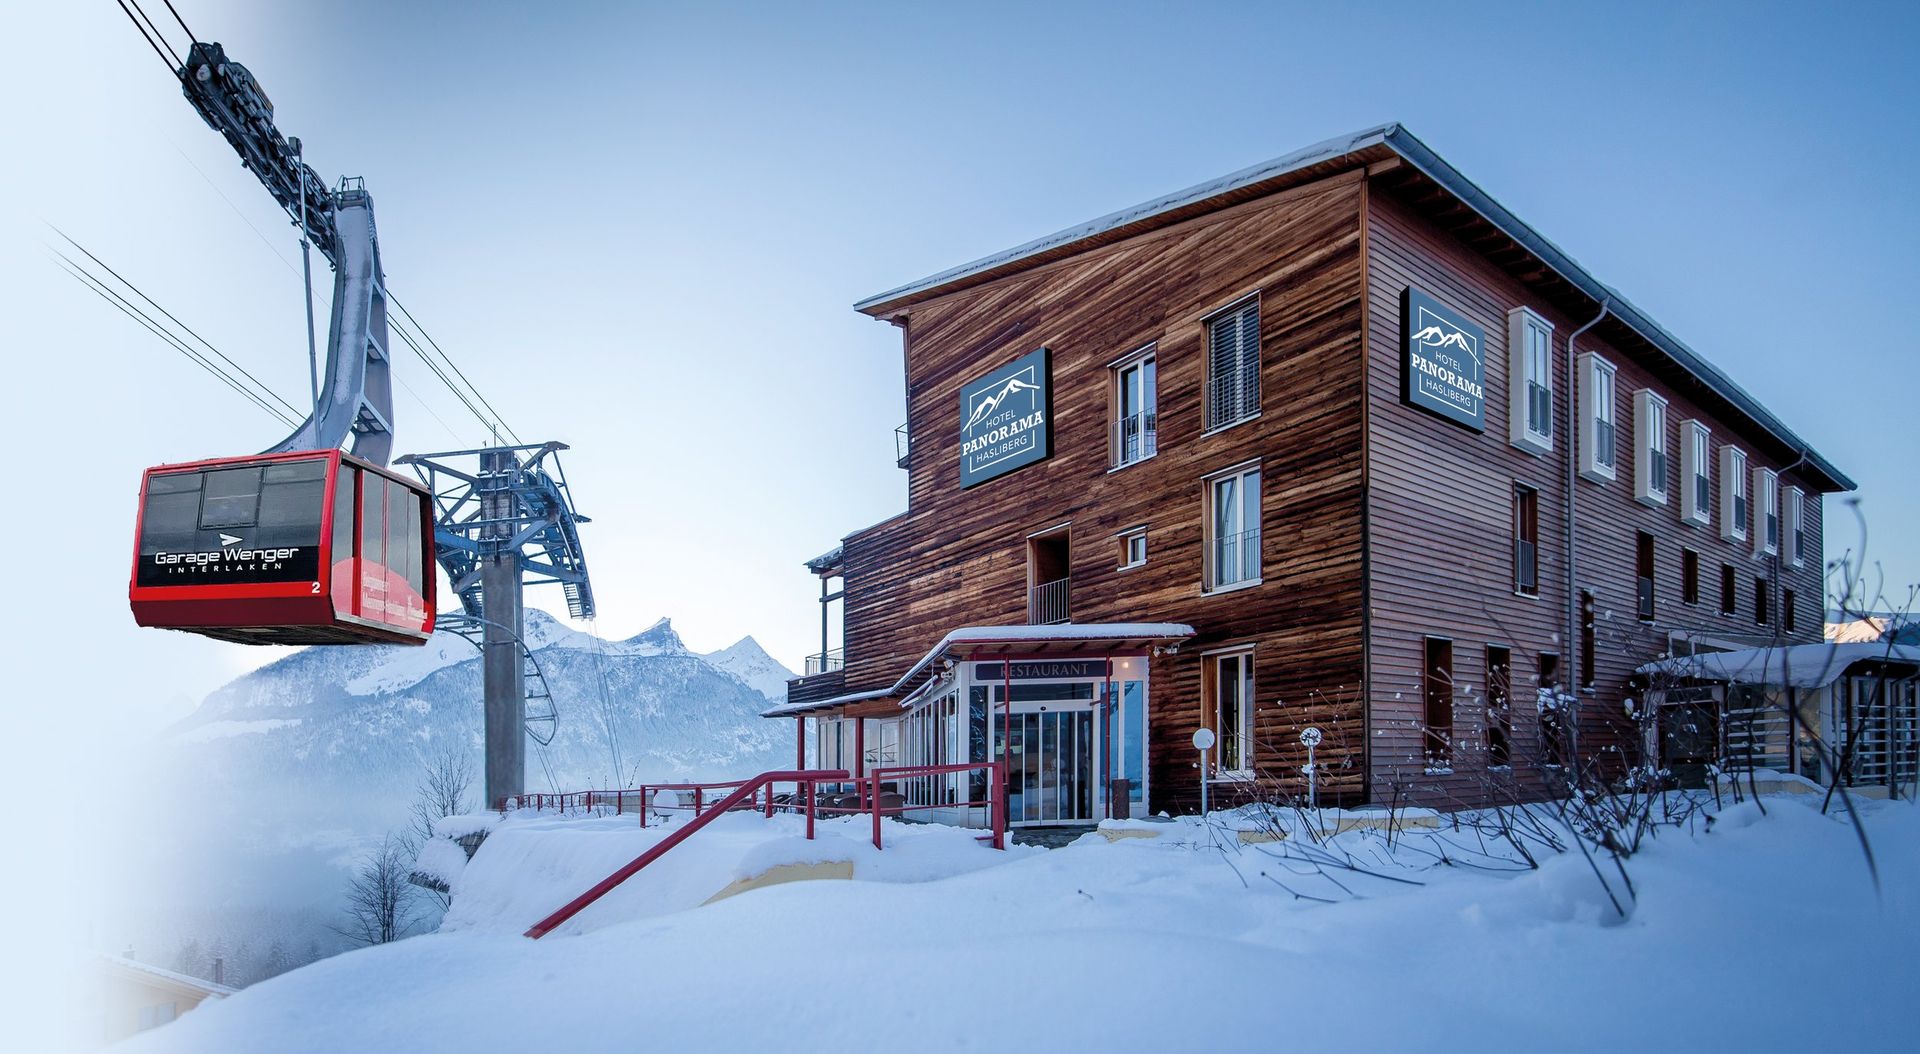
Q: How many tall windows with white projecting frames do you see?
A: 7